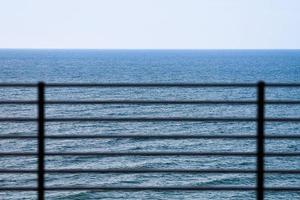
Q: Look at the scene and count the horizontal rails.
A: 7